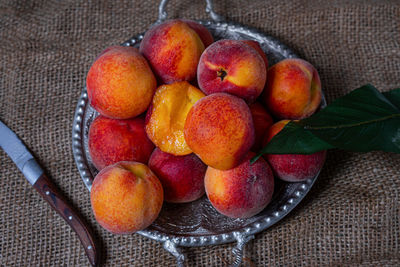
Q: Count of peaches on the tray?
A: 13